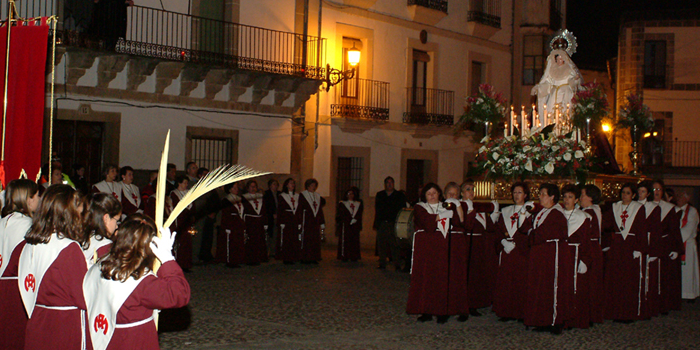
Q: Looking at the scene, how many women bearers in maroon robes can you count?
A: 11